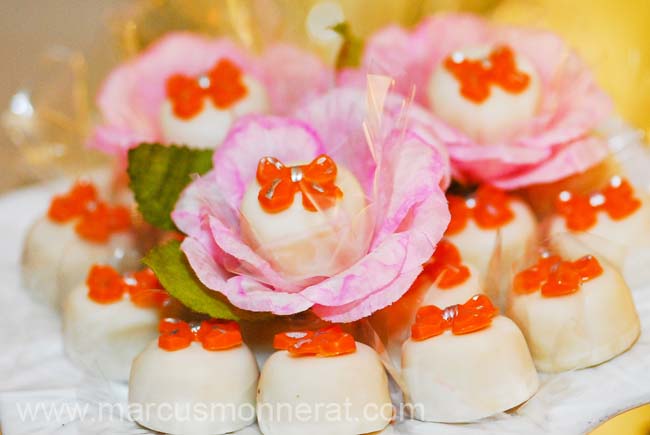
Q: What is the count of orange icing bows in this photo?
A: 13